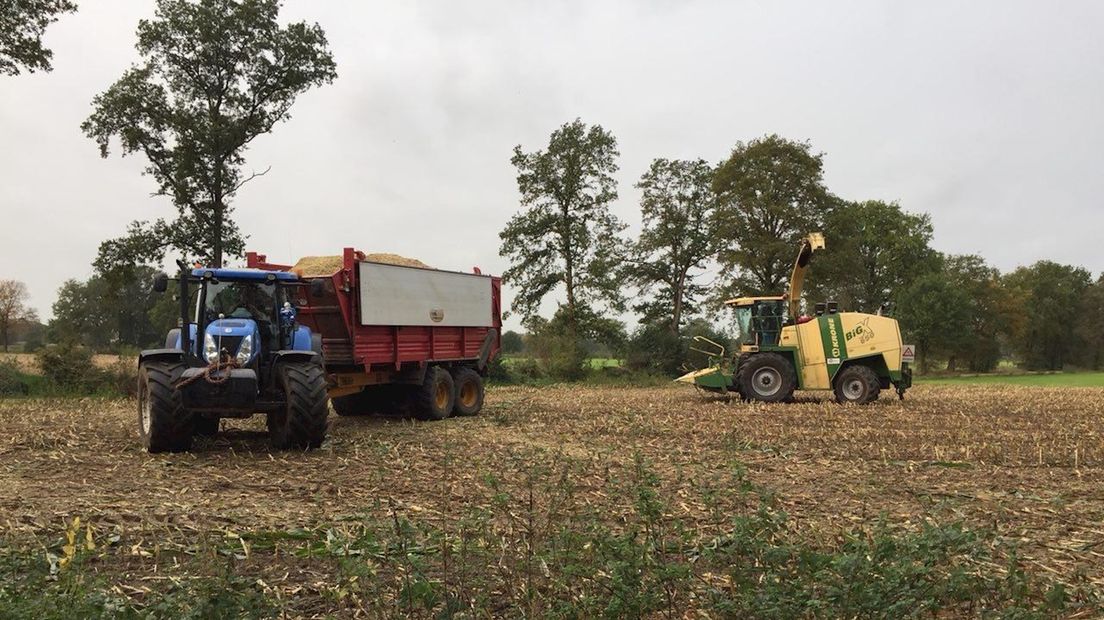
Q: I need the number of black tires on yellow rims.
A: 2